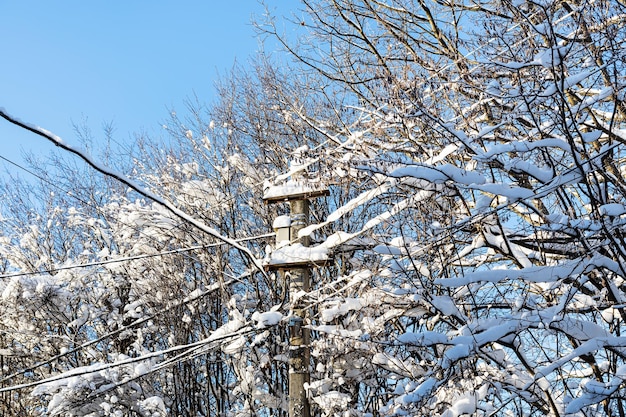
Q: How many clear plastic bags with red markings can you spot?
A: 0